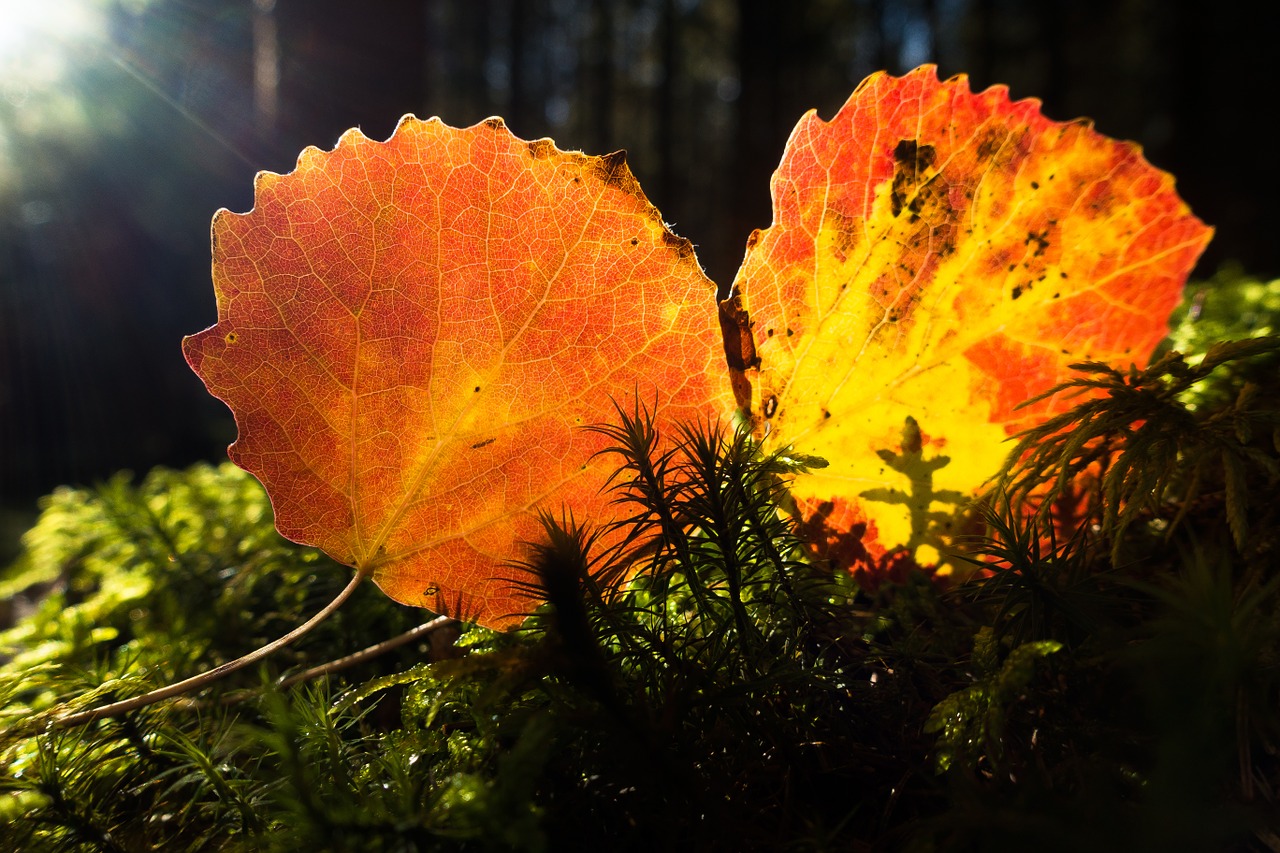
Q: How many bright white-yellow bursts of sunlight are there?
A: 1